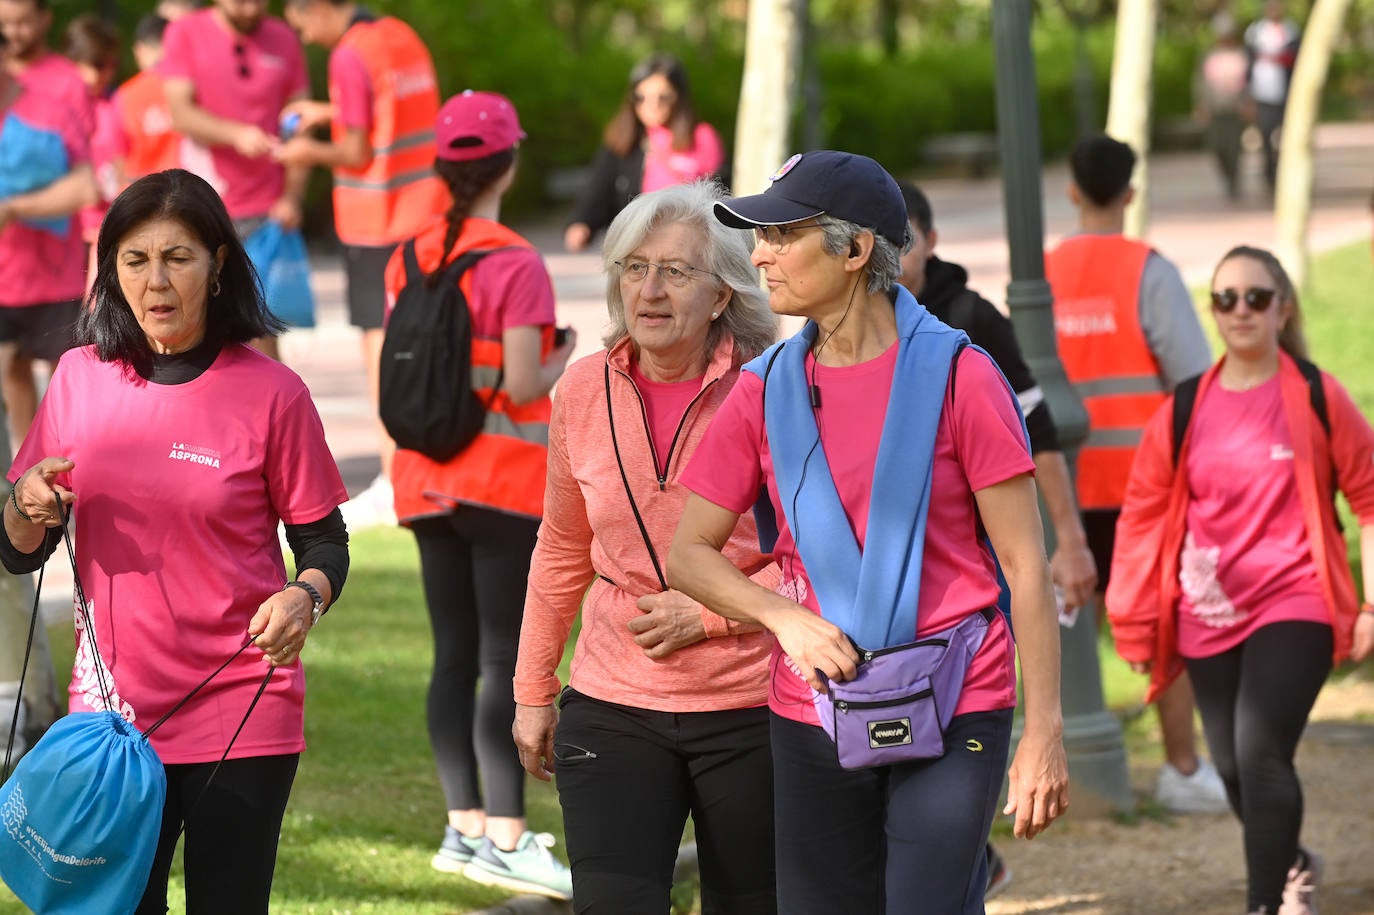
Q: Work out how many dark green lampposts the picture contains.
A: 1